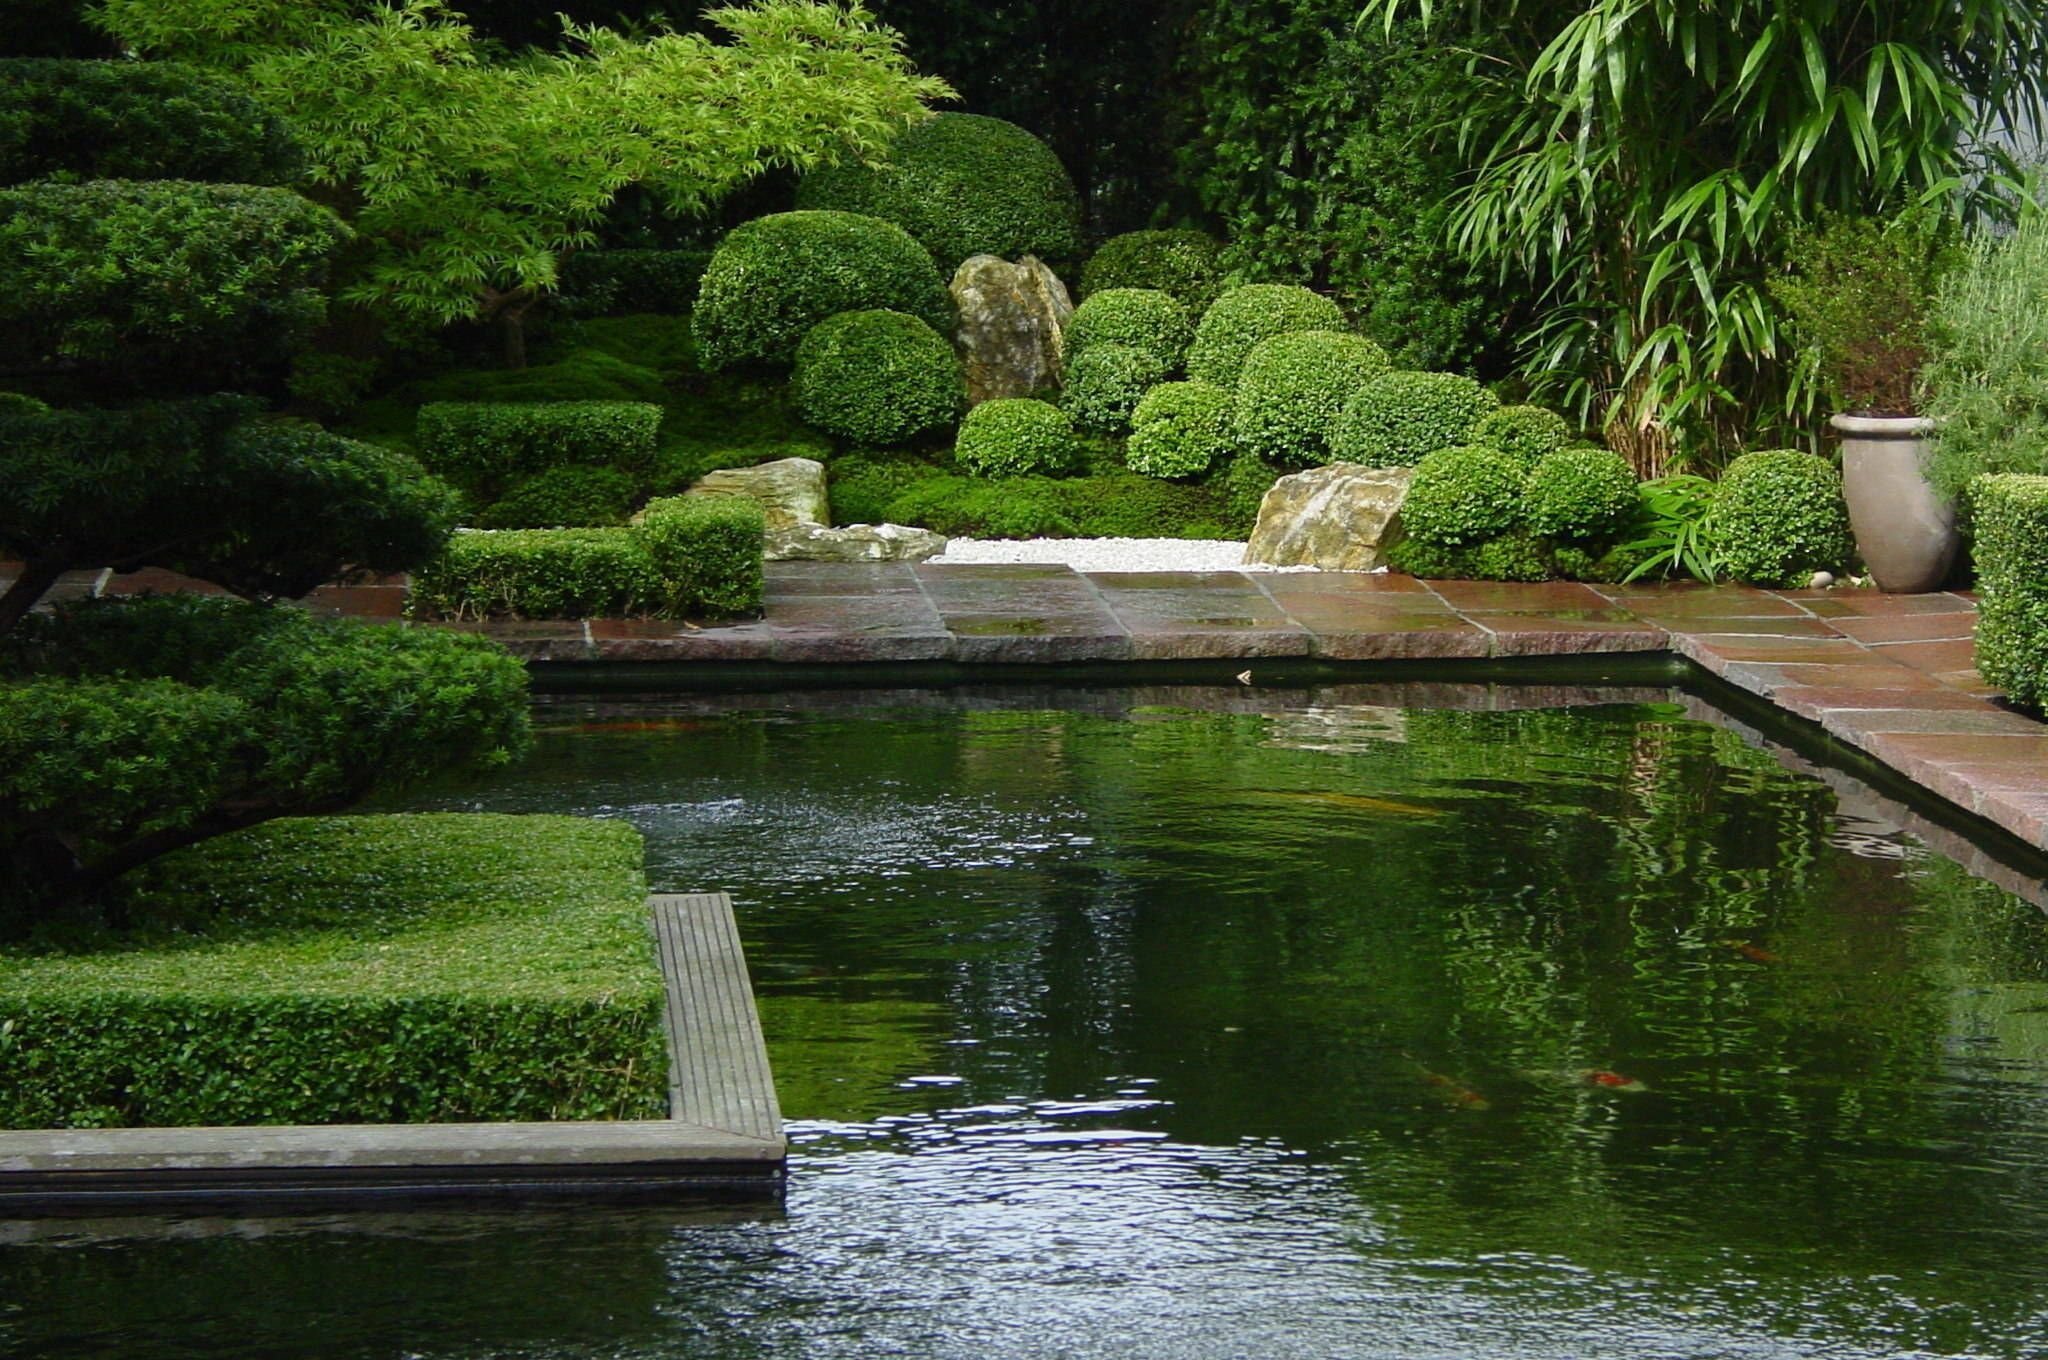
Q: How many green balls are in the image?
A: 15